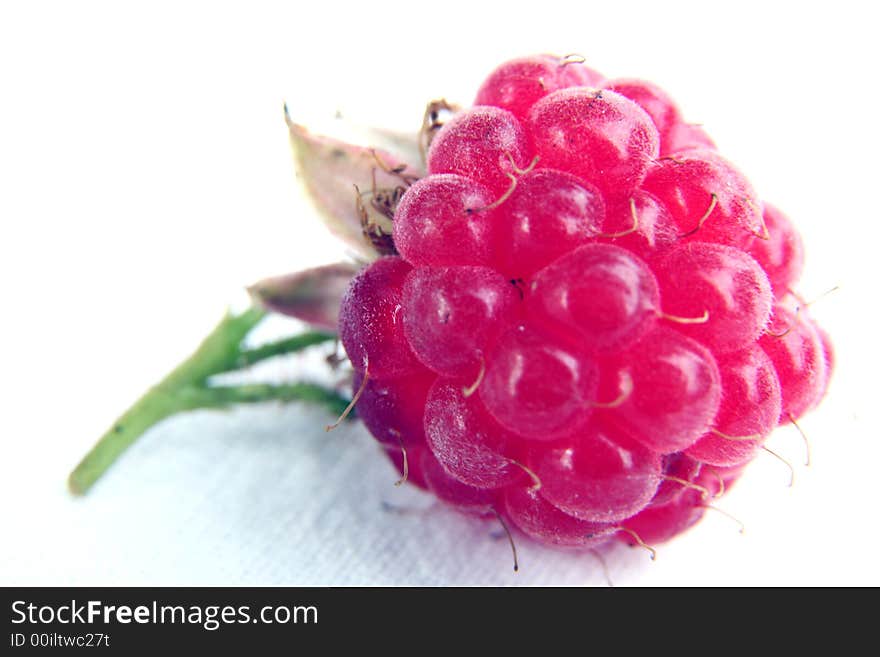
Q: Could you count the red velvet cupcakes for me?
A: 0